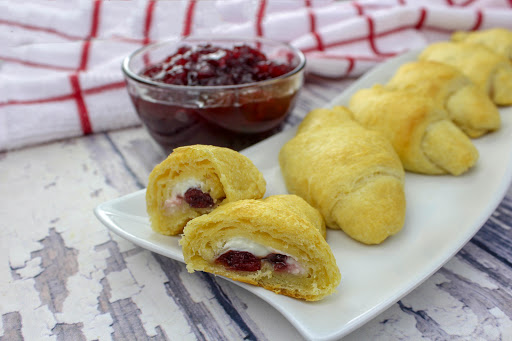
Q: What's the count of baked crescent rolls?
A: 6